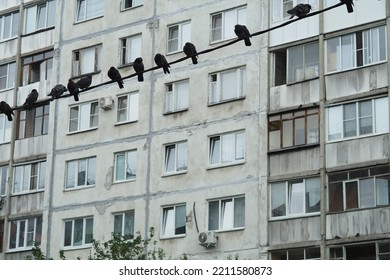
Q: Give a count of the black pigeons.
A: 12